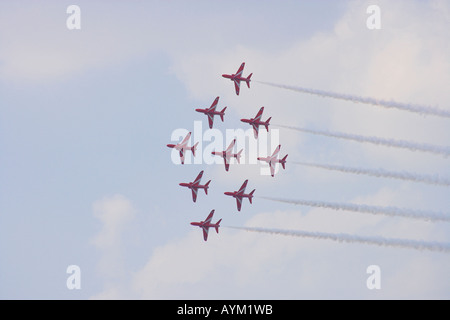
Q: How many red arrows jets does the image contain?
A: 9